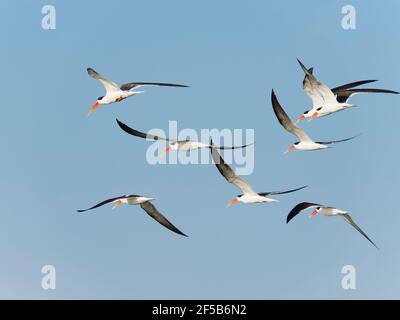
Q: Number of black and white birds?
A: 8